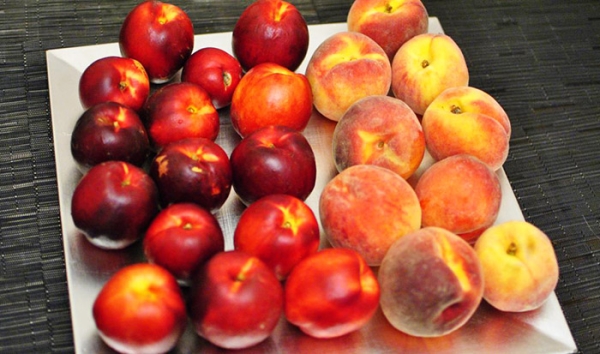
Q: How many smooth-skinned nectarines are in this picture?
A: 15